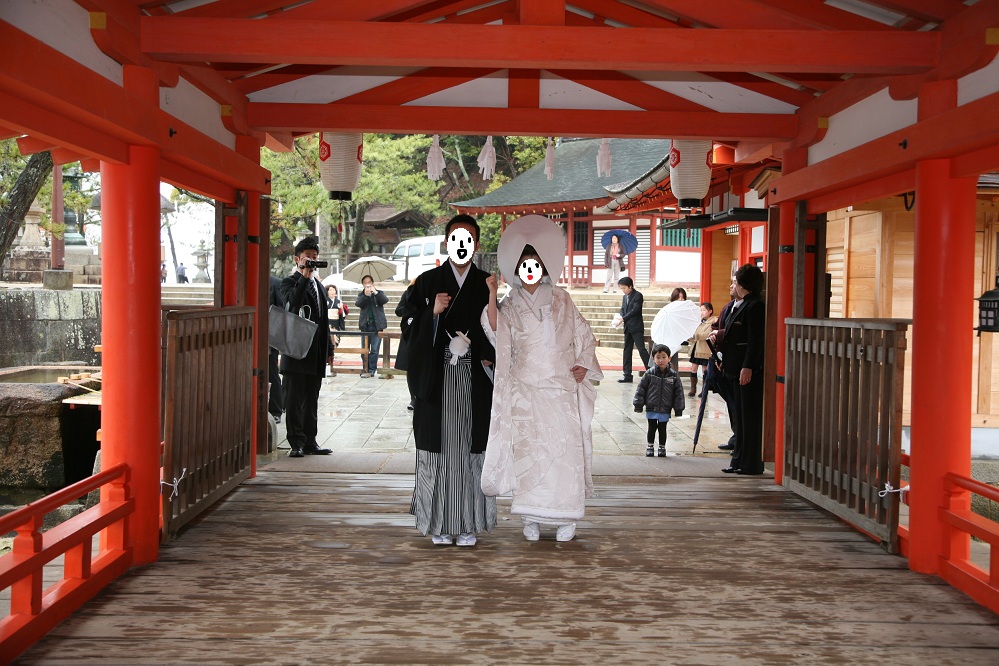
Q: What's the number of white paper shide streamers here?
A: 4